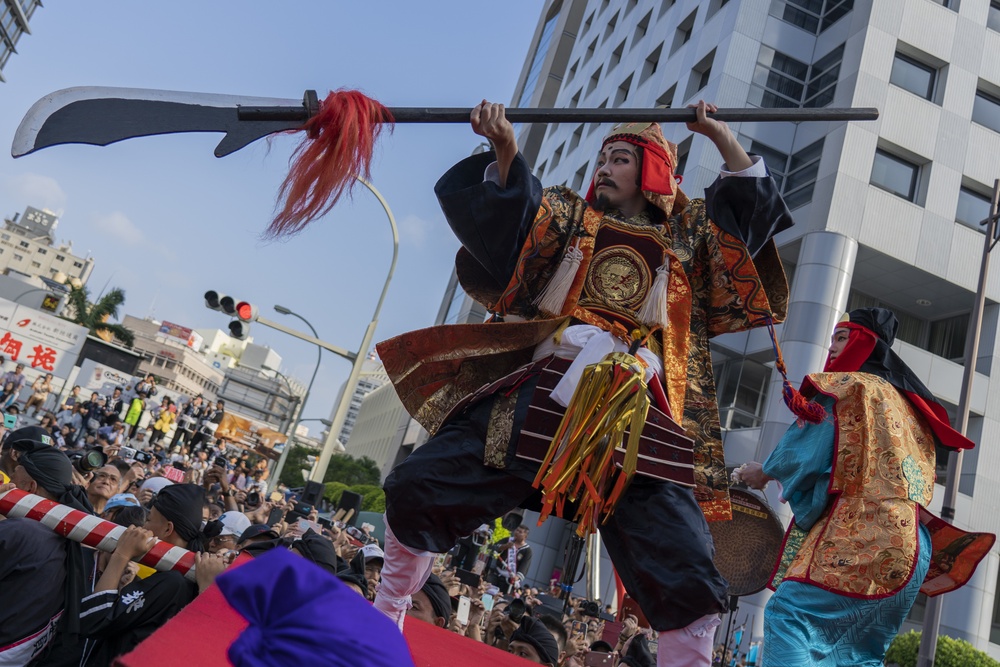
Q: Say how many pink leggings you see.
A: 2